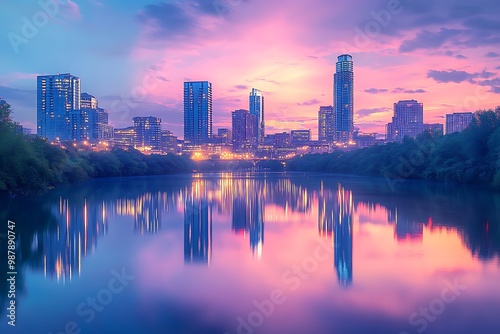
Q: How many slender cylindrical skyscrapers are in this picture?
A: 1